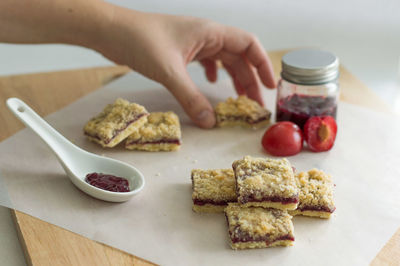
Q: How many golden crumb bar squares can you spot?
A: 7